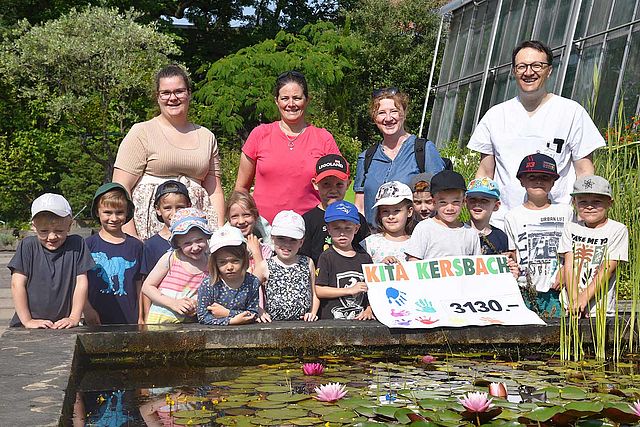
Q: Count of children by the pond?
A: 15